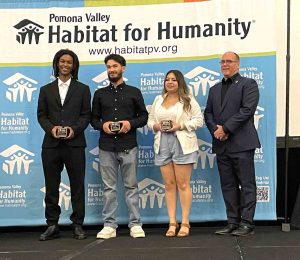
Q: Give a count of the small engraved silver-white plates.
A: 3